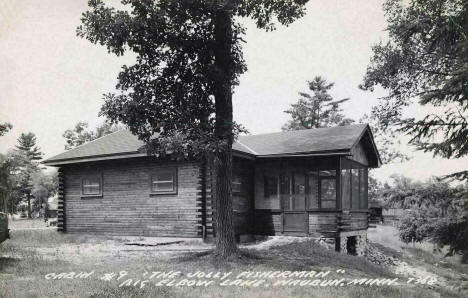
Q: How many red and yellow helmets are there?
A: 0